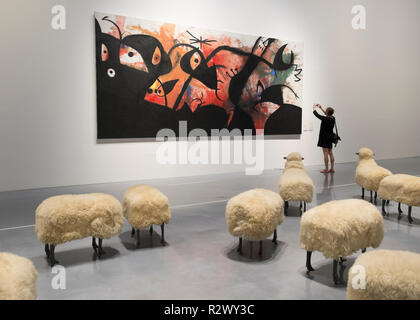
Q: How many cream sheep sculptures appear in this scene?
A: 9